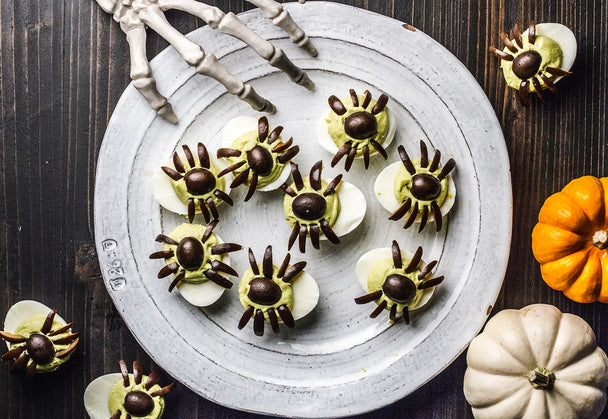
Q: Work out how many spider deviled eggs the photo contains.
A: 11